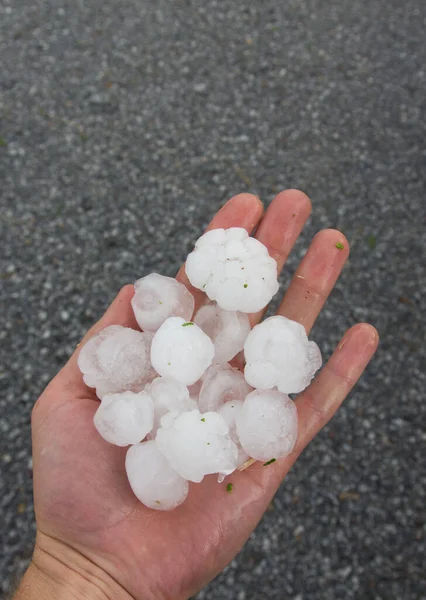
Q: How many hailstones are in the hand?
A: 13